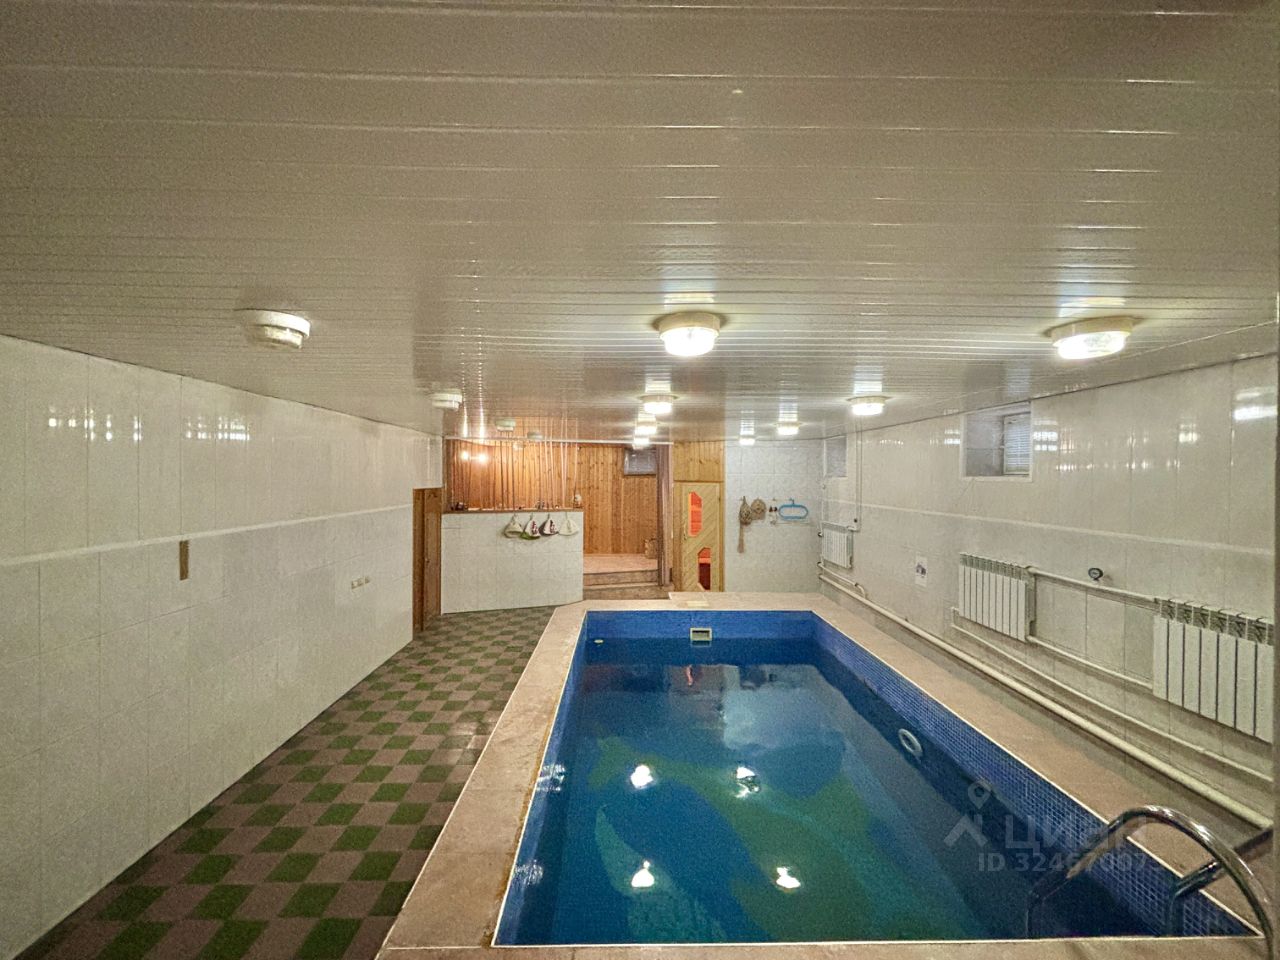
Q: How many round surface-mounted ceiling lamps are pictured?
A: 12